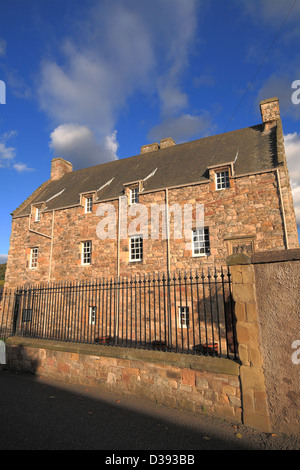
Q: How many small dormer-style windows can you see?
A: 4